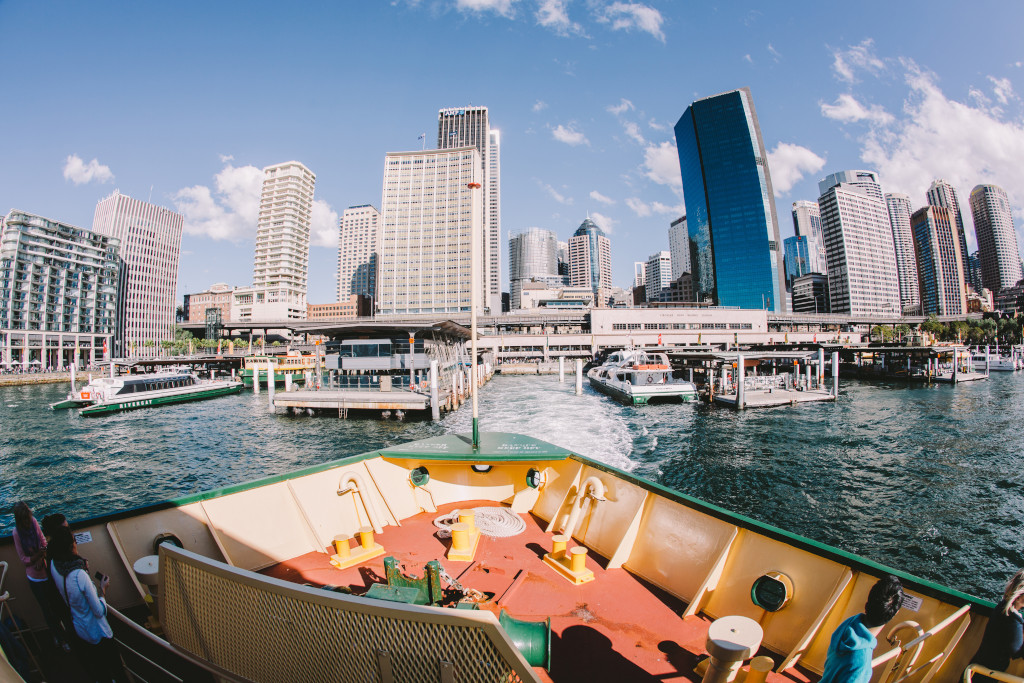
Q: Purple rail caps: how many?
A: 0